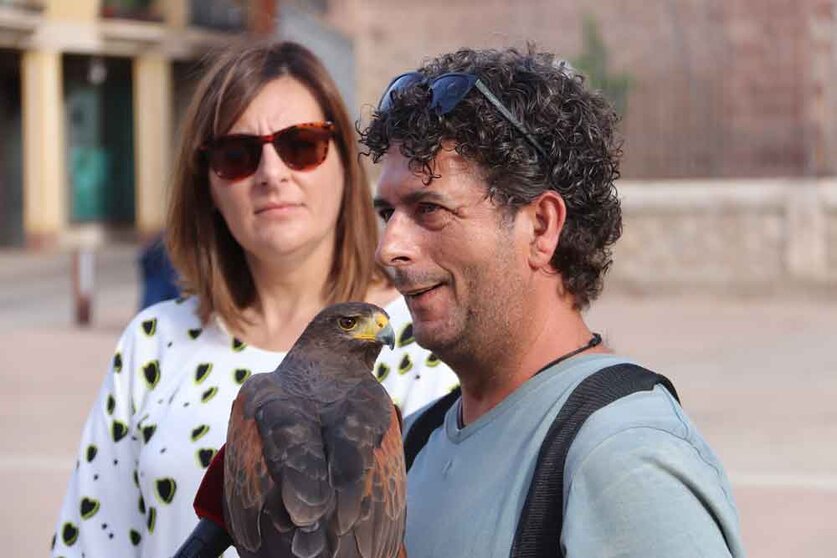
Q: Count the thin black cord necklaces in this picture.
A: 1